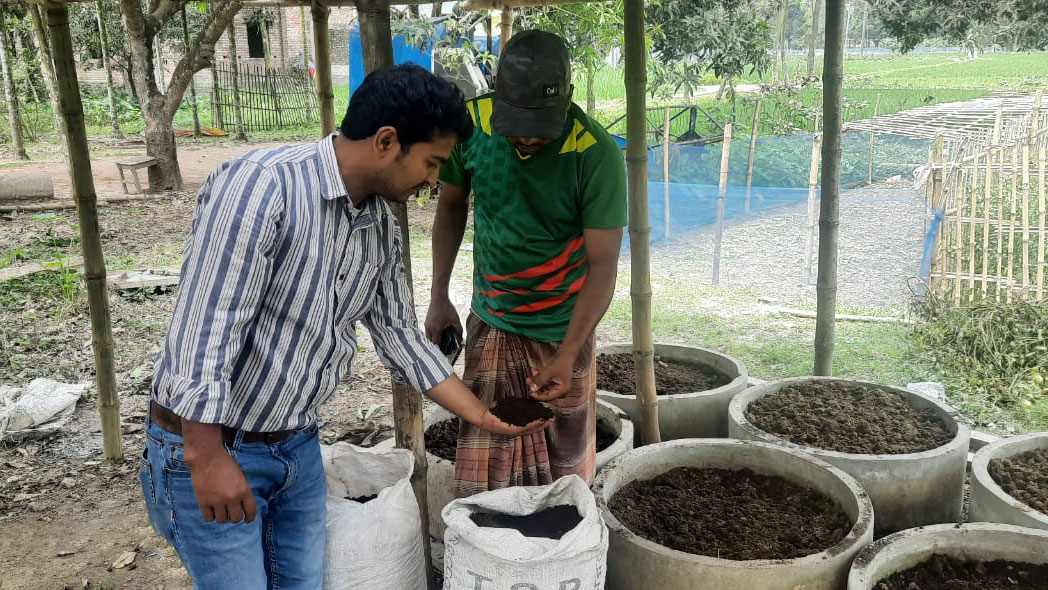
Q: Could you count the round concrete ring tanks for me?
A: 6